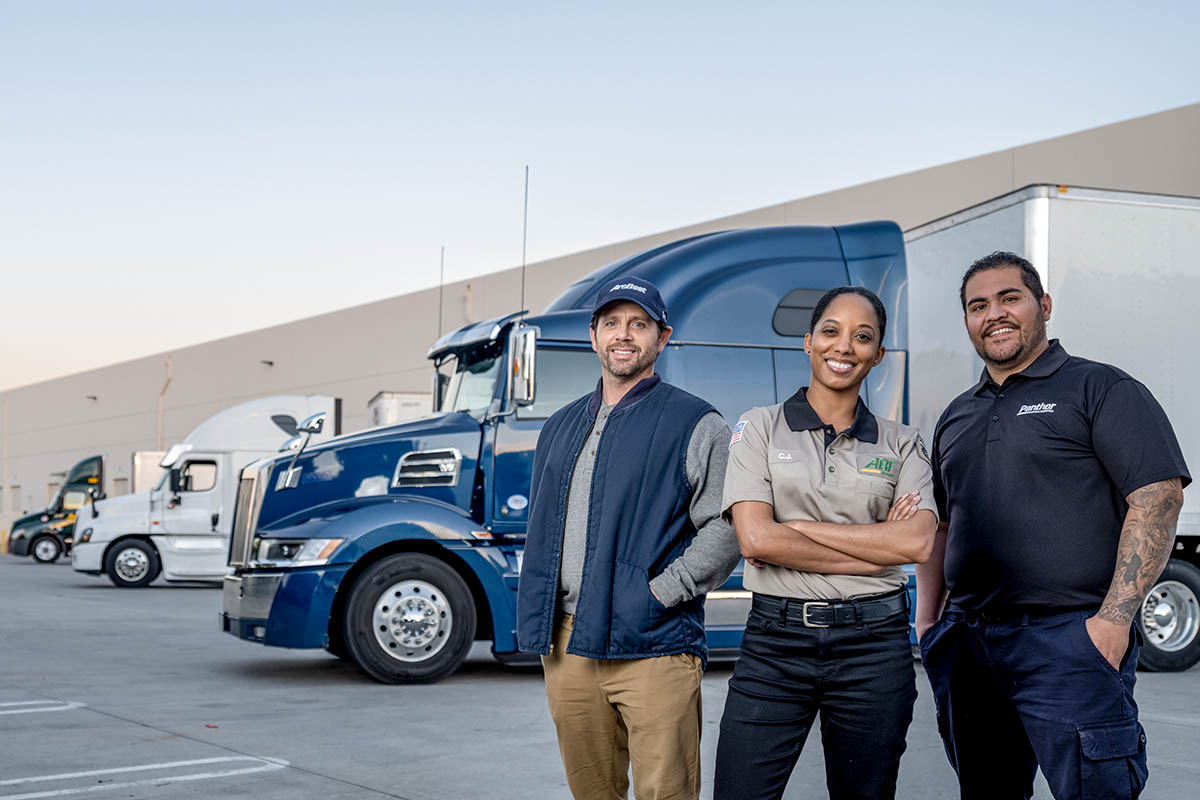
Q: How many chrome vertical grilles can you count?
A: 1